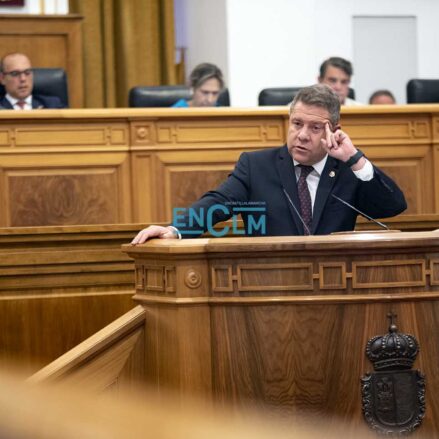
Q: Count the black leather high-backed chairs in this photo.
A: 4